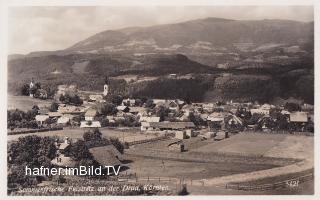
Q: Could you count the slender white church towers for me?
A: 2